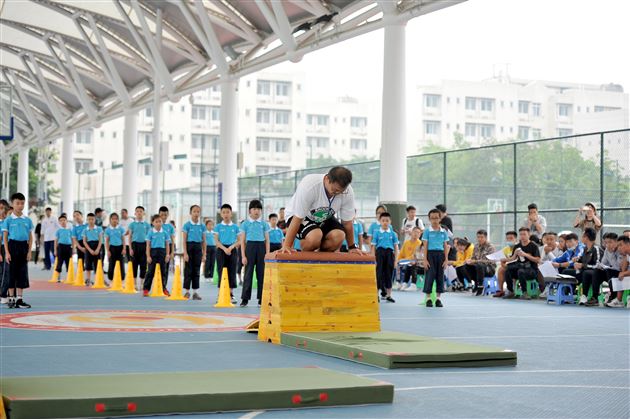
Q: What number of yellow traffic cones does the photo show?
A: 9